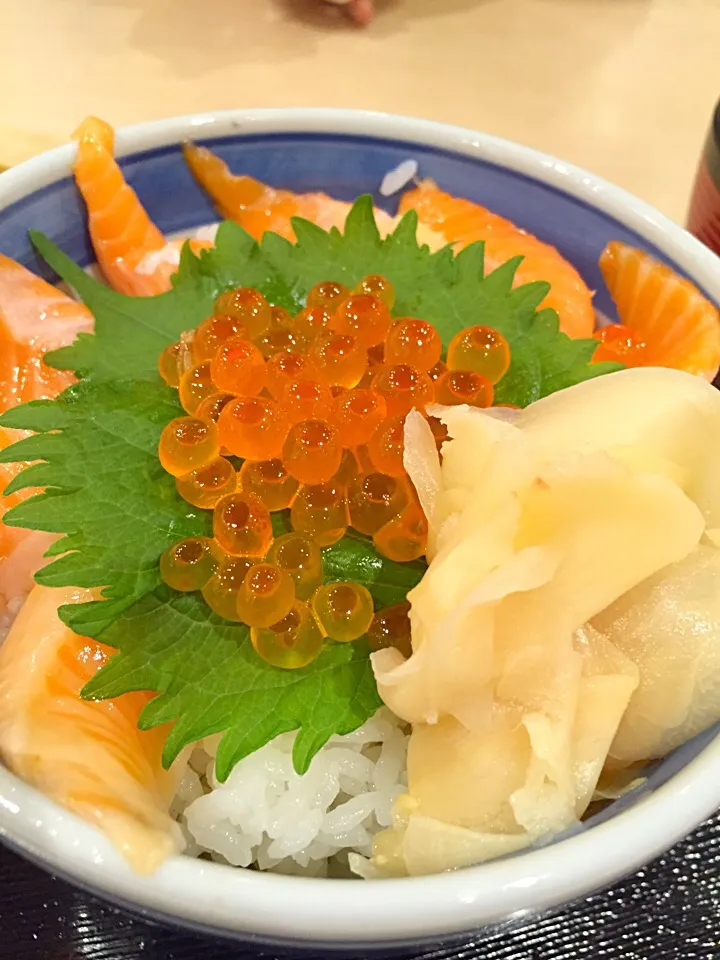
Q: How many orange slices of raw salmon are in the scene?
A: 6